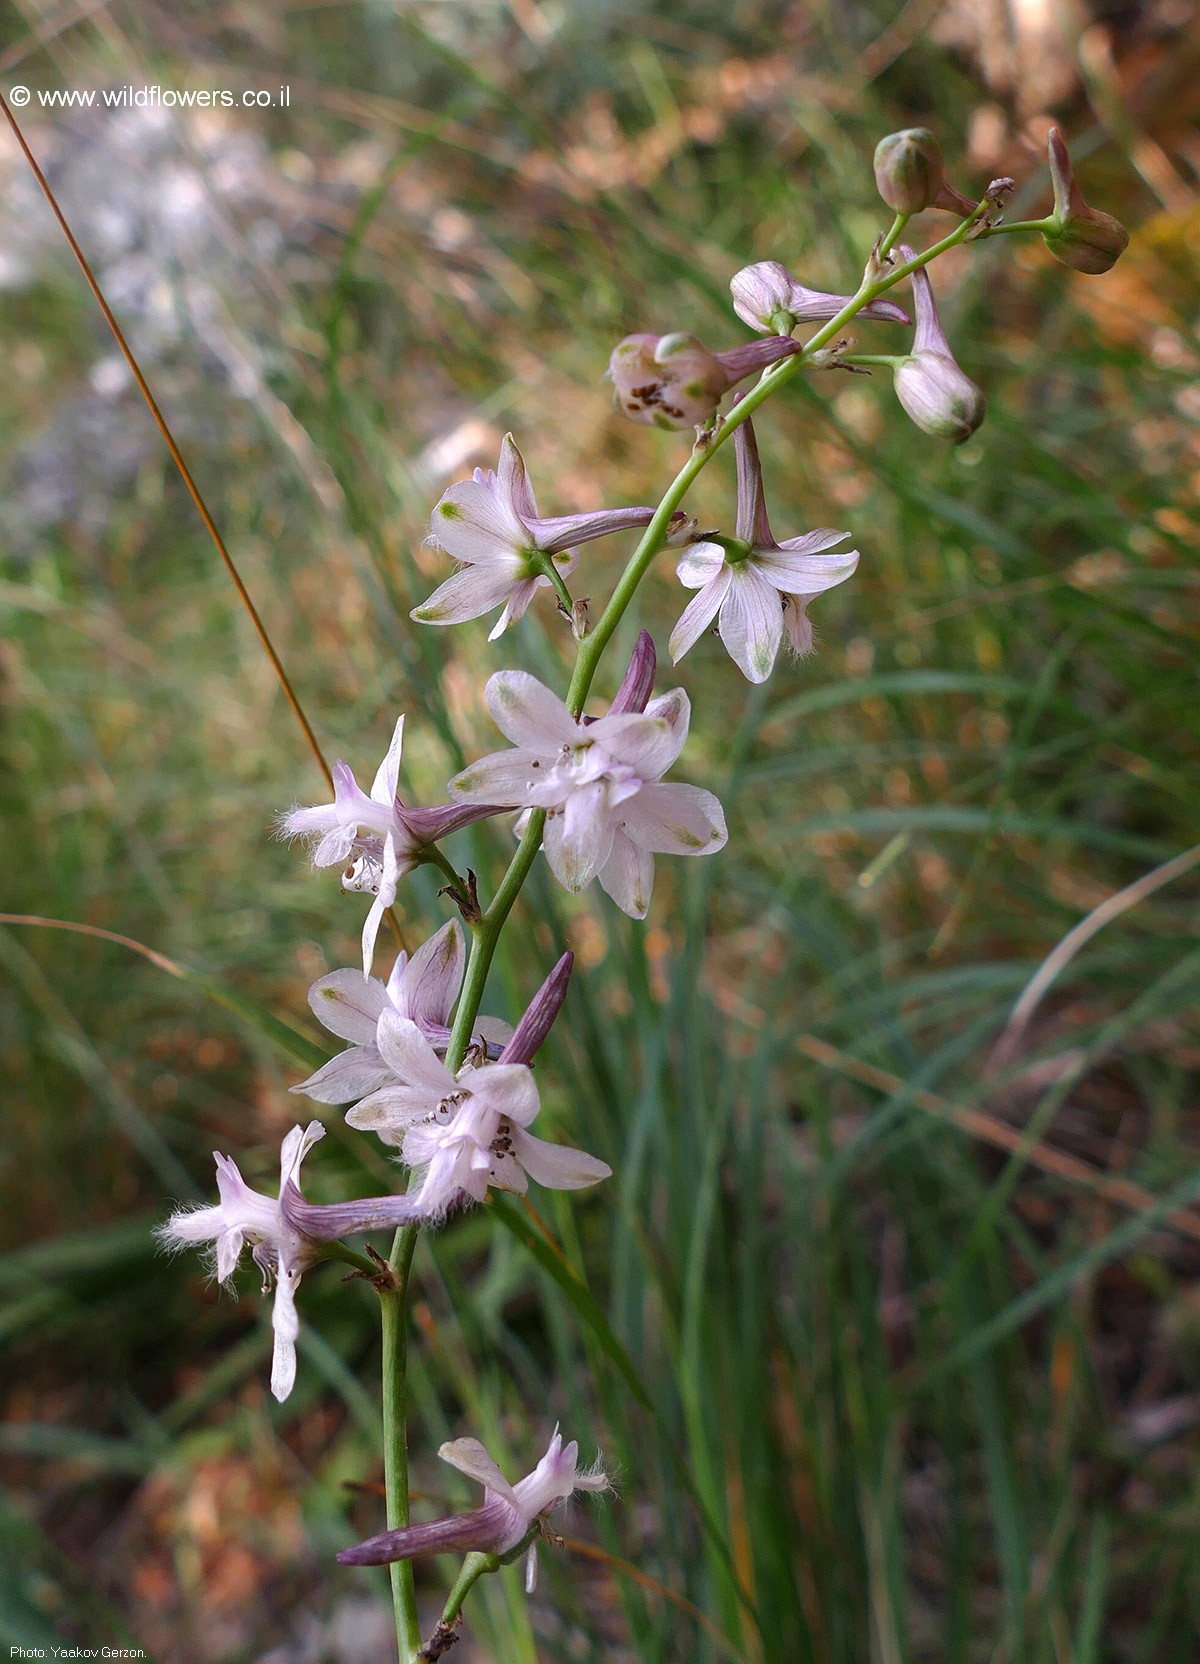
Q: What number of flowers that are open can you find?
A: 8